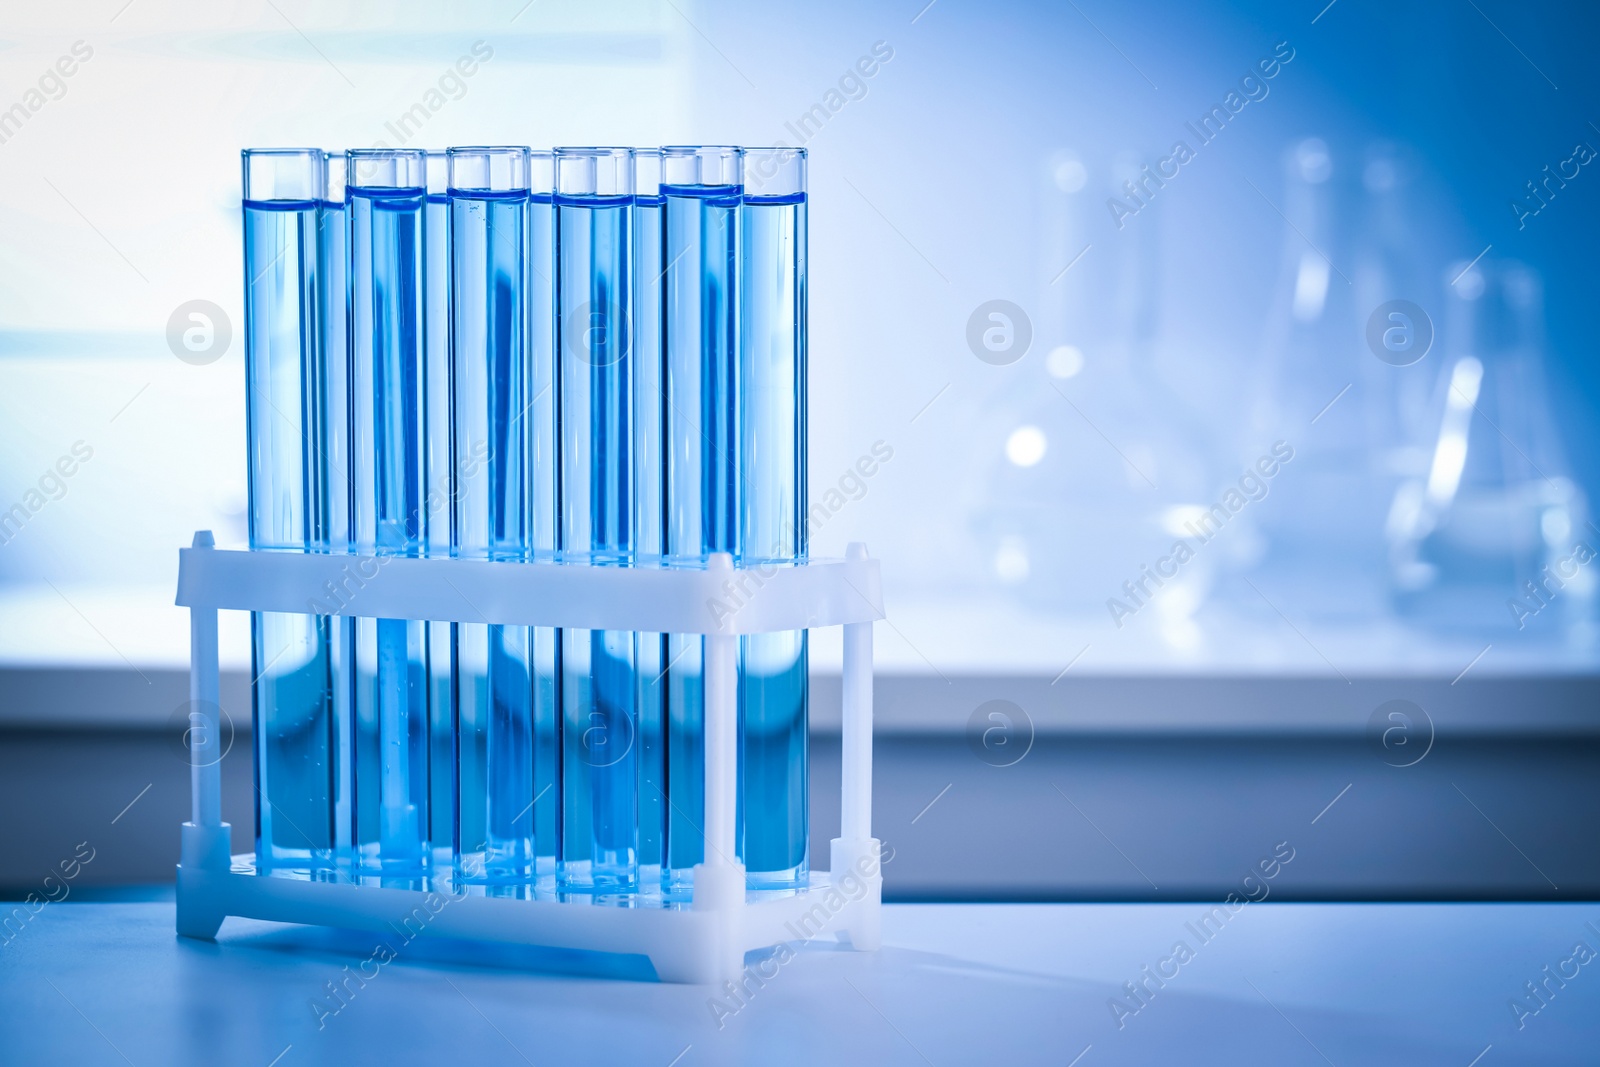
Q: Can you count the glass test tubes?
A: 10